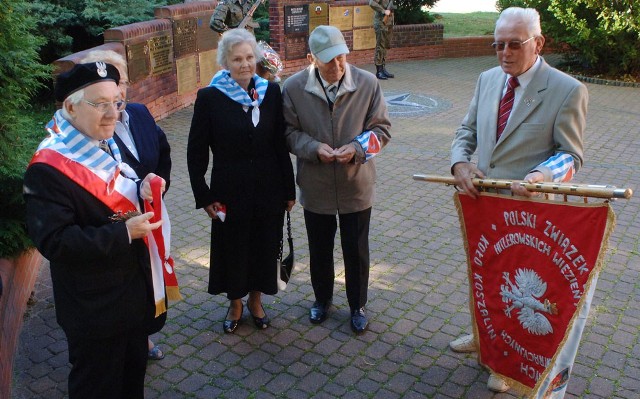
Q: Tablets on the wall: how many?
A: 12